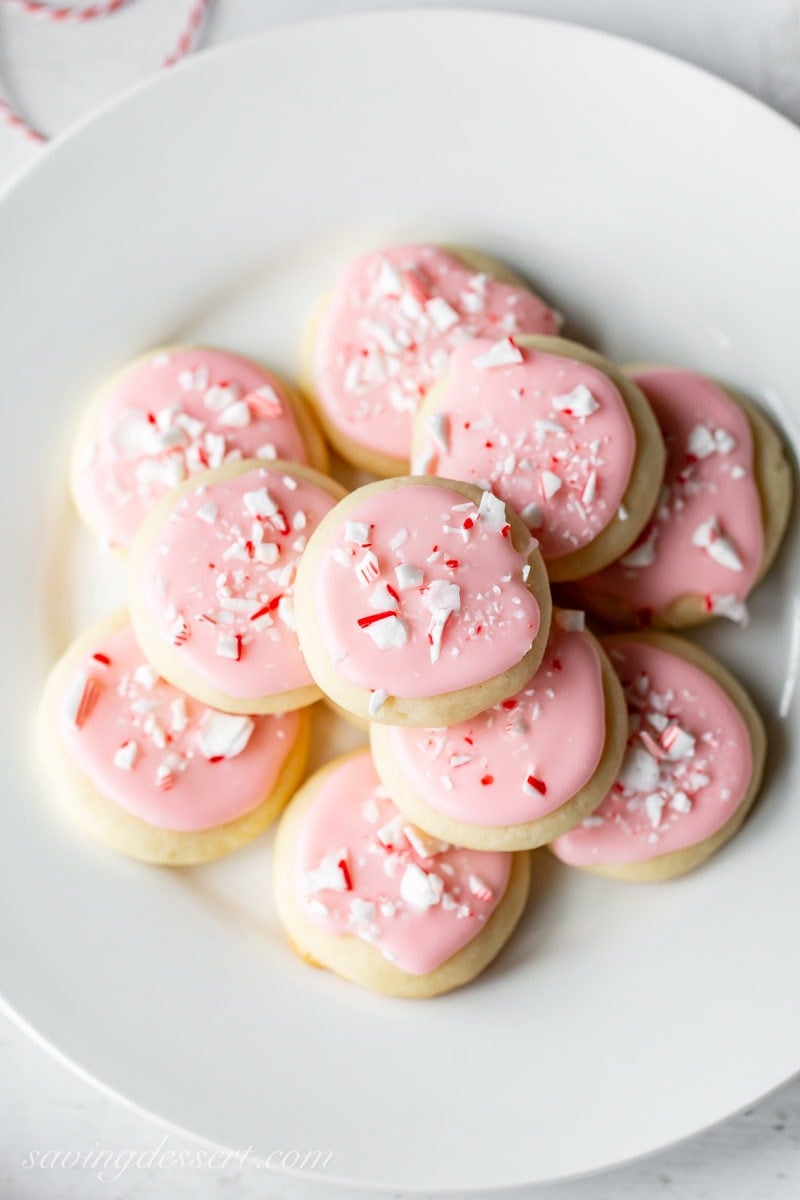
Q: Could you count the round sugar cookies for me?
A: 10